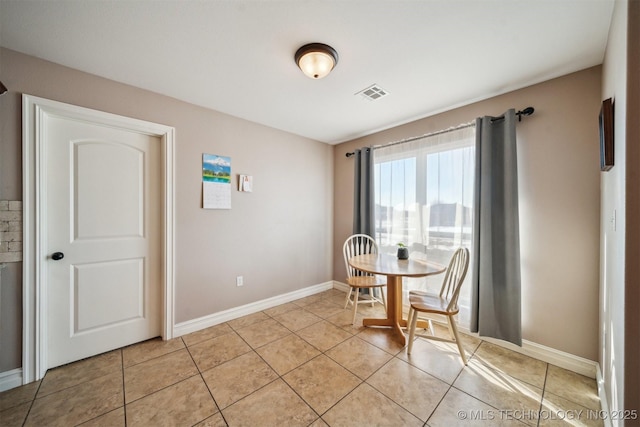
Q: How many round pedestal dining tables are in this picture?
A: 1